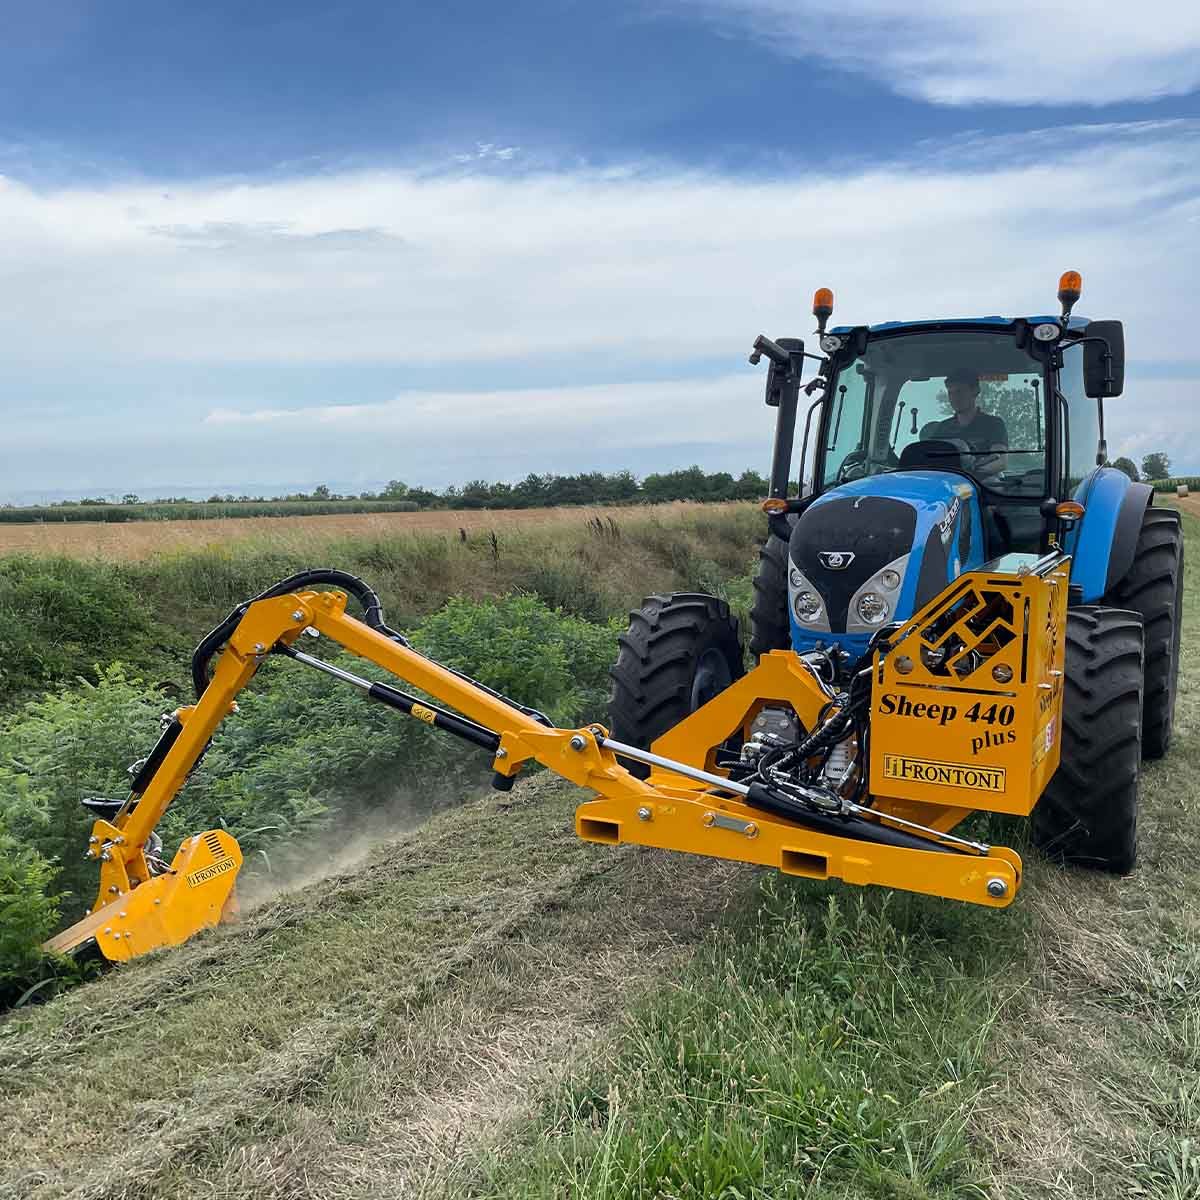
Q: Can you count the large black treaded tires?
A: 4